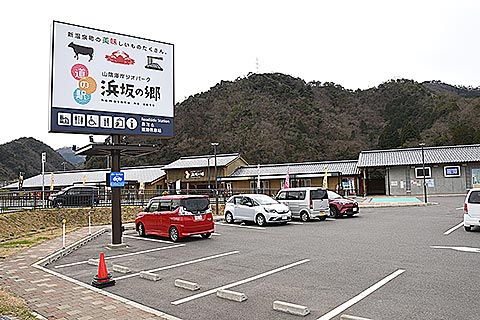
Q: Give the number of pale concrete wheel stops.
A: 7